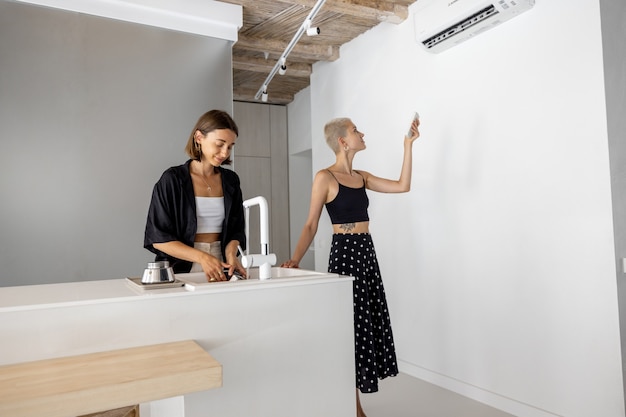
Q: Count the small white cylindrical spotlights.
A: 3